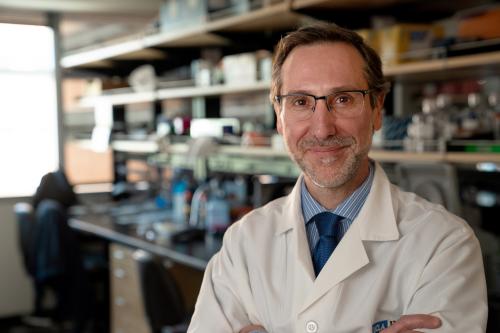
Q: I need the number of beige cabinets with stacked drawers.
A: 1